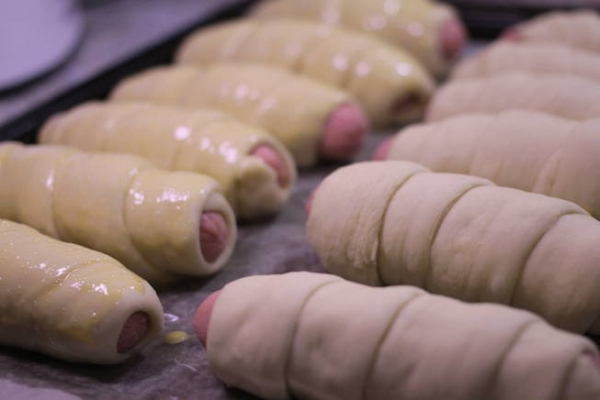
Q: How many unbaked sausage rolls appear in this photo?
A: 12